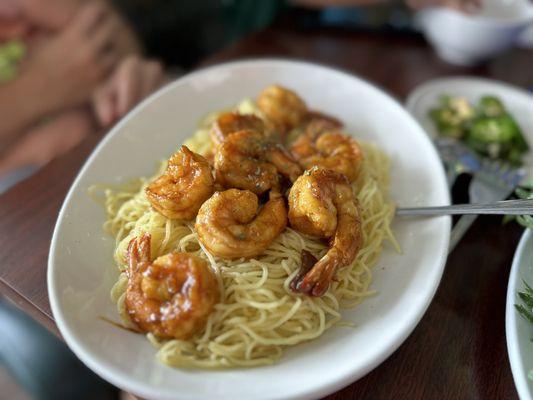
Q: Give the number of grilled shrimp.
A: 8